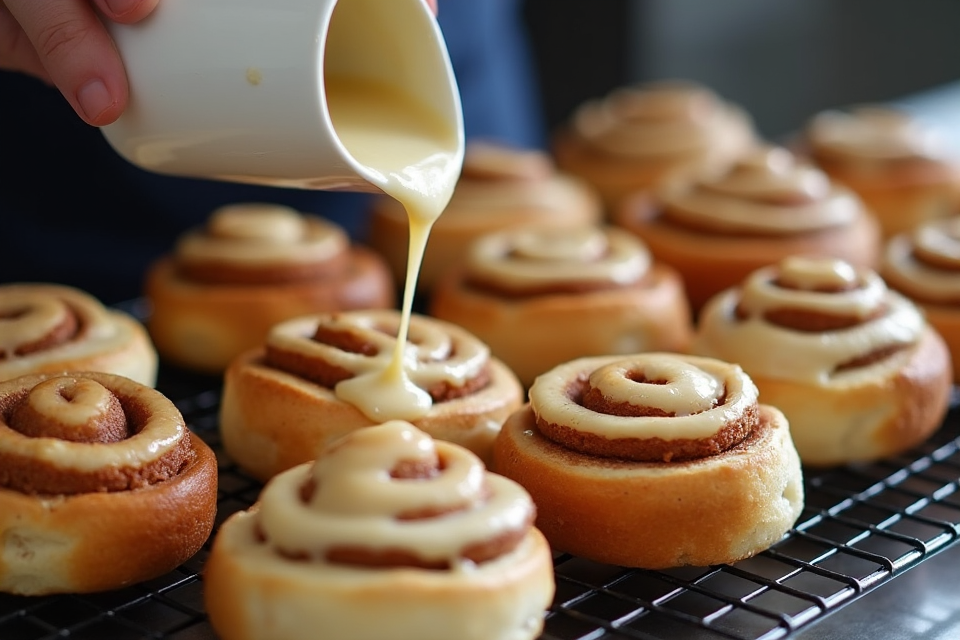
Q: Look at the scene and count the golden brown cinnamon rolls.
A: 13